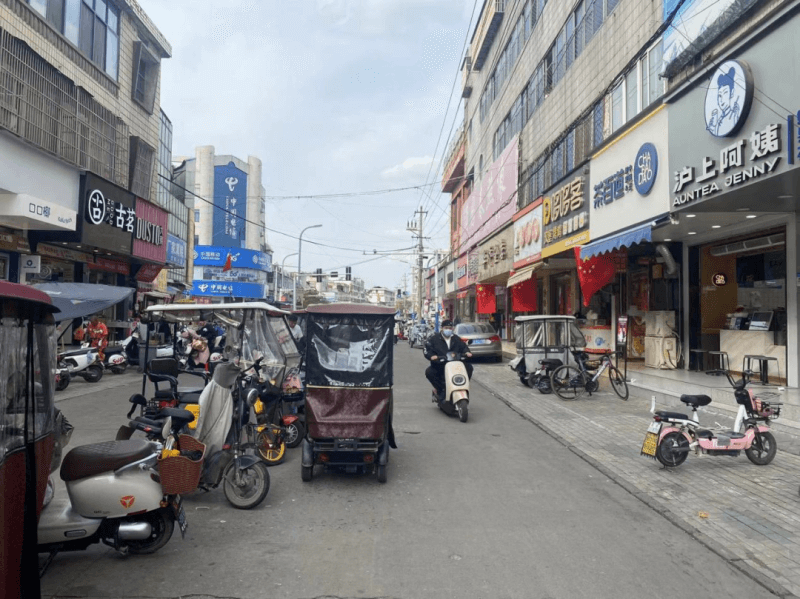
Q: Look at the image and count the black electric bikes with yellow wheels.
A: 1